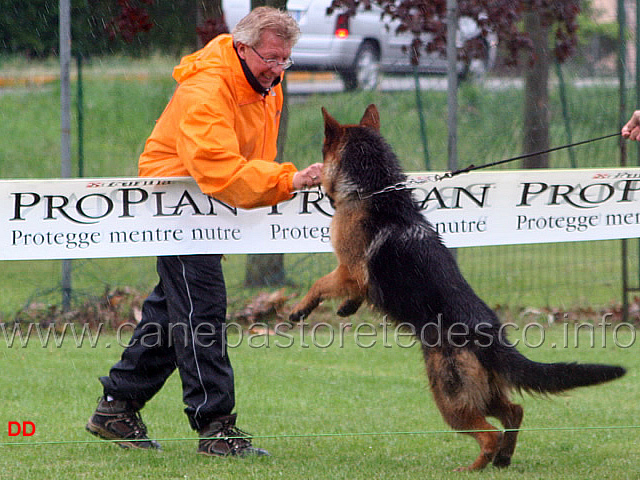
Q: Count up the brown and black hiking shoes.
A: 2